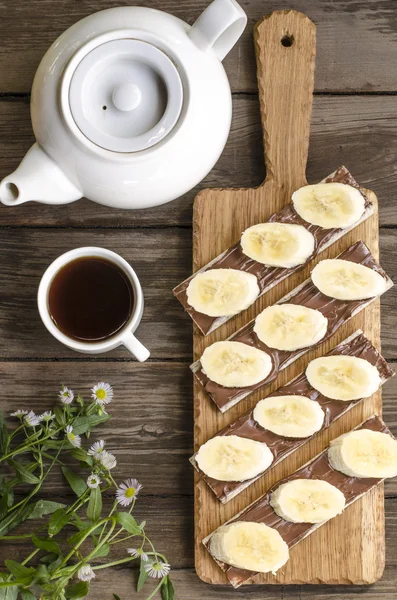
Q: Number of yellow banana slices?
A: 12